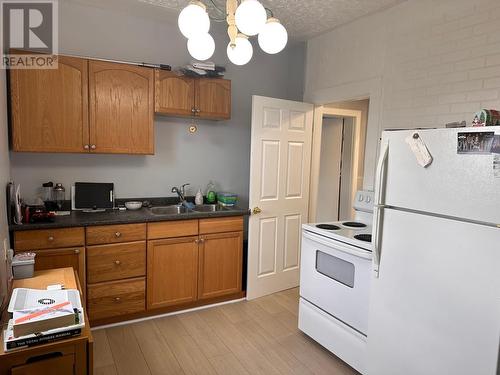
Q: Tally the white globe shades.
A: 5